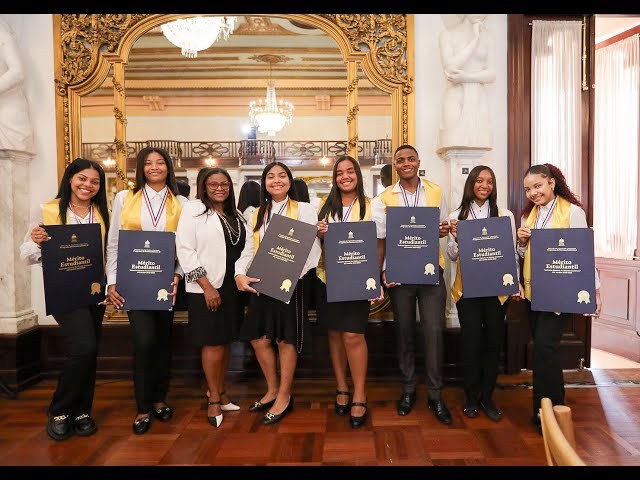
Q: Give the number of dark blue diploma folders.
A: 7